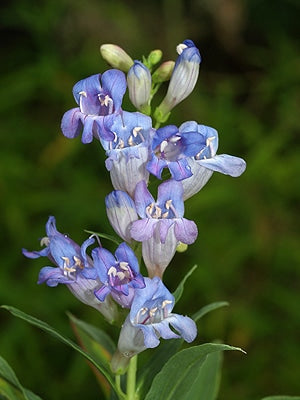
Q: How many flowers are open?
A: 8